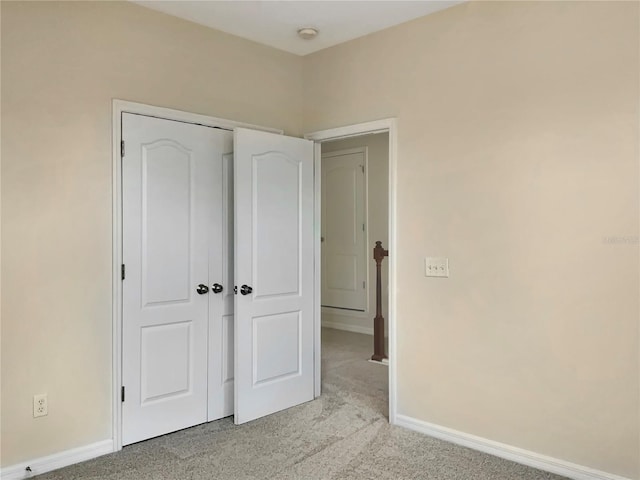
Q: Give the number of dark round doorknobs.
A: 3